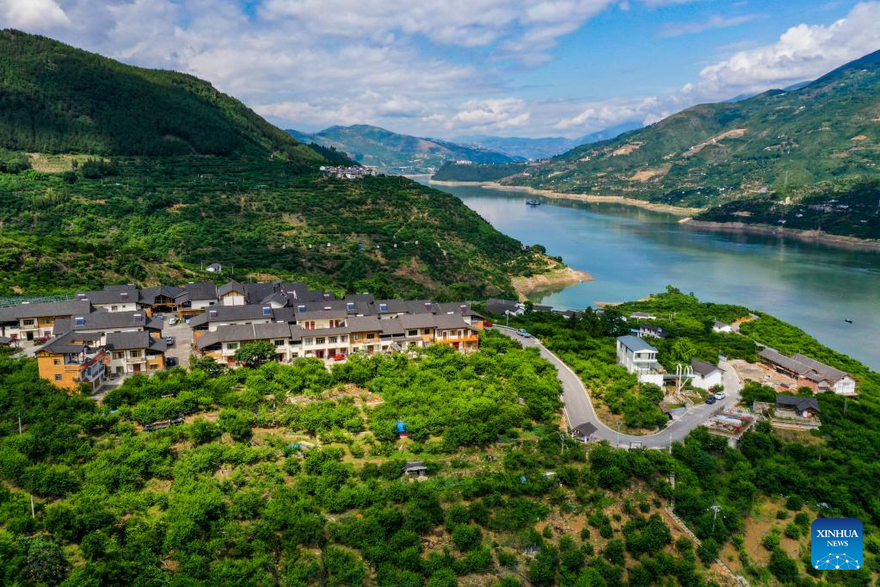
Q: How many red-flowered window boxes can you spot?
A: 0